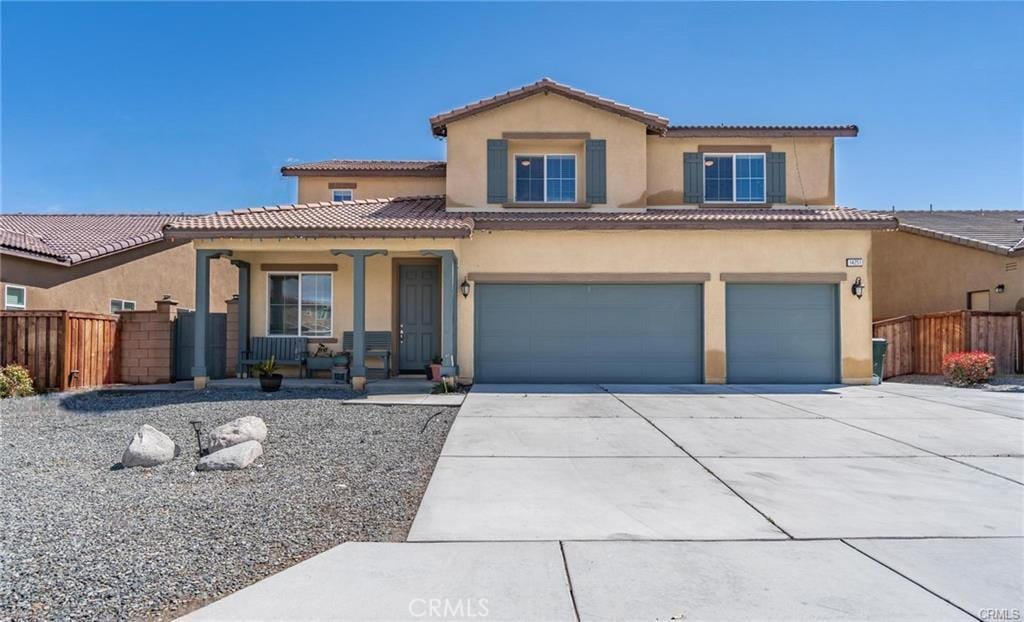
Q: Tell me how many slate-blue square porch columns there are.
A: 4